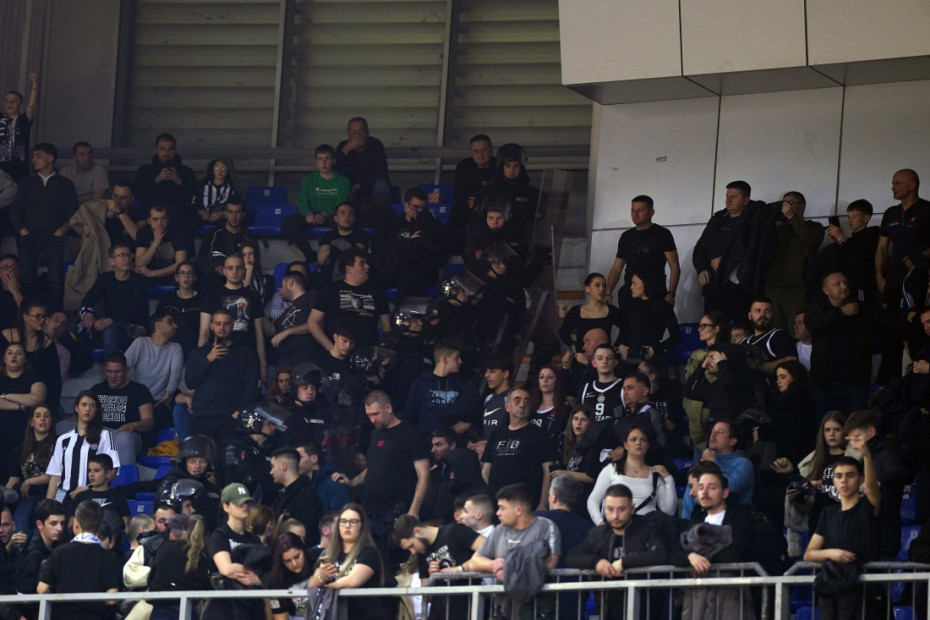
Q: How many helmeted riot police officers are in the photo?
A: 10